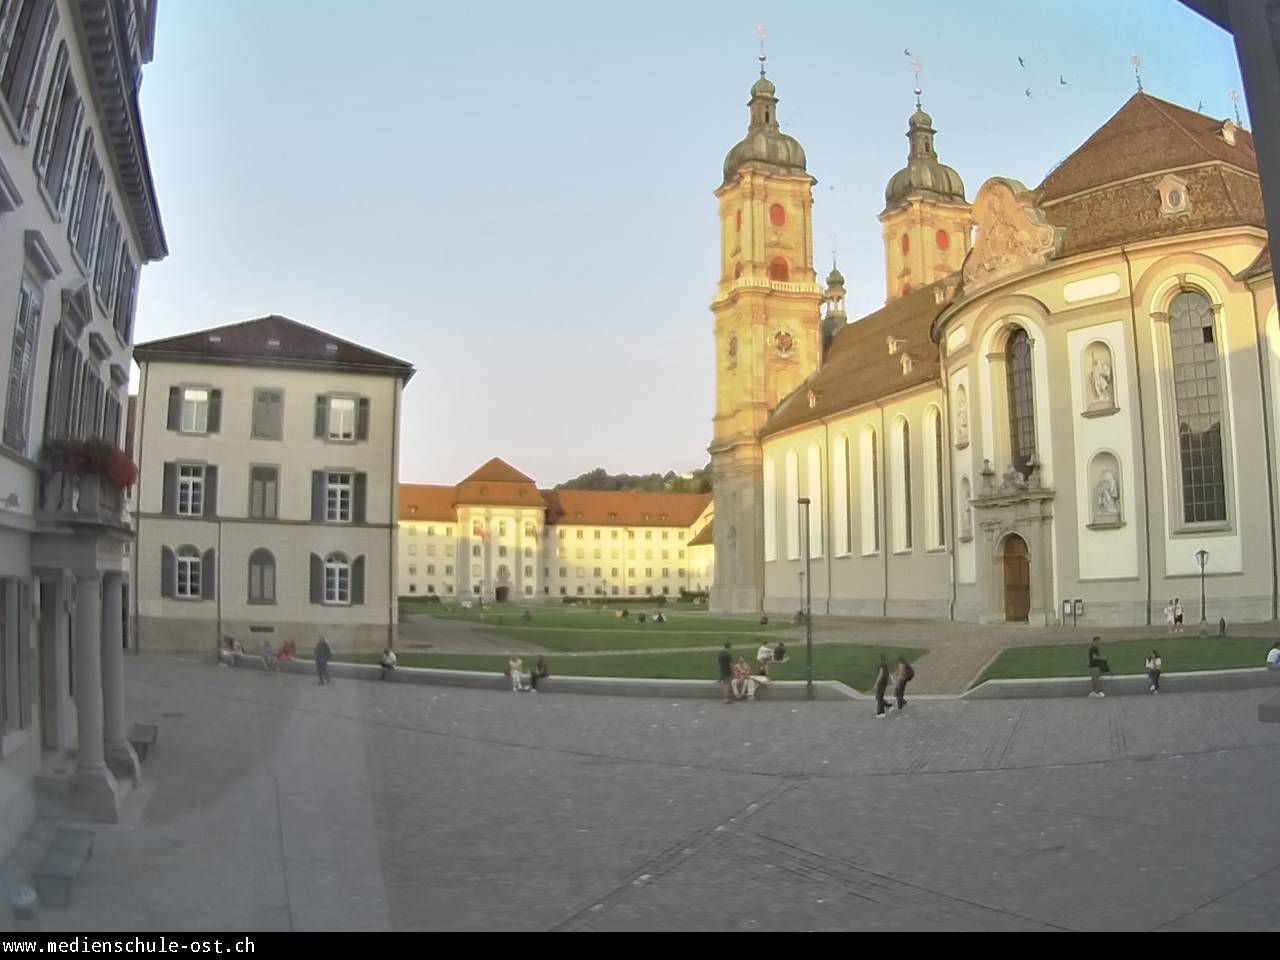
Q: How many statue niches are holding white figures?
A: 4